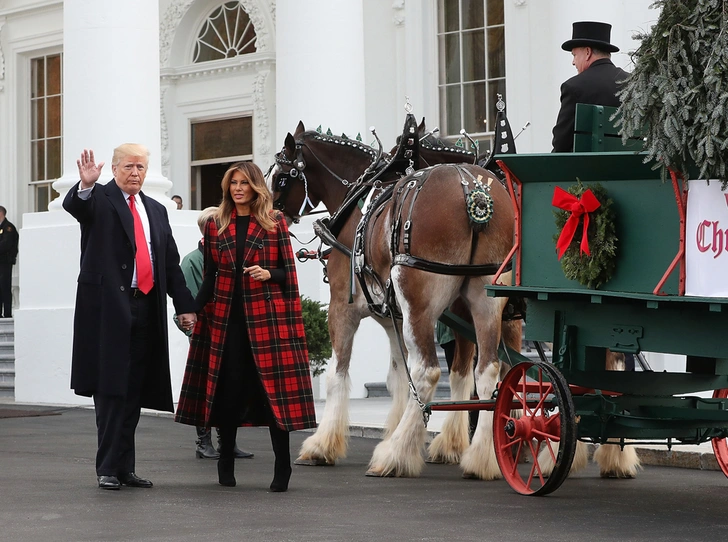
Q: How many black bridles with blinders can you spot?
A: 1